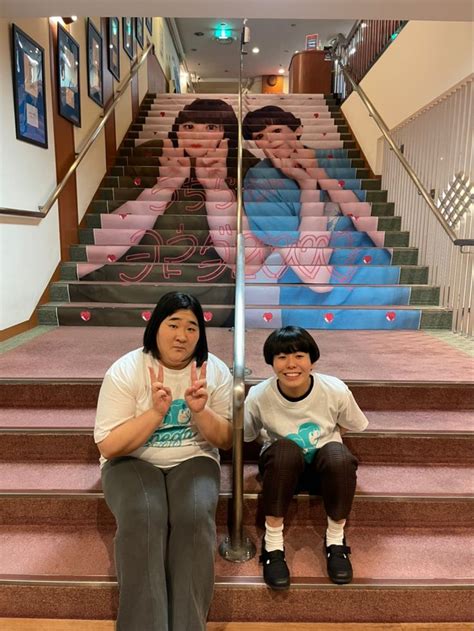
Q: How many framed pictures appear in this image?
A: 7